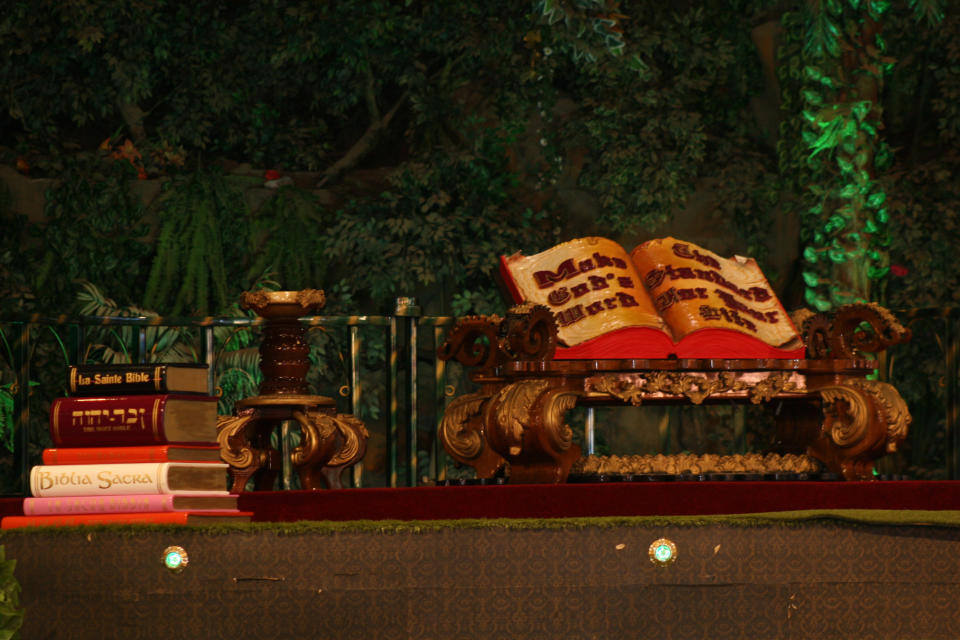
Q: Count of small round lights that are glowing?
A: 2